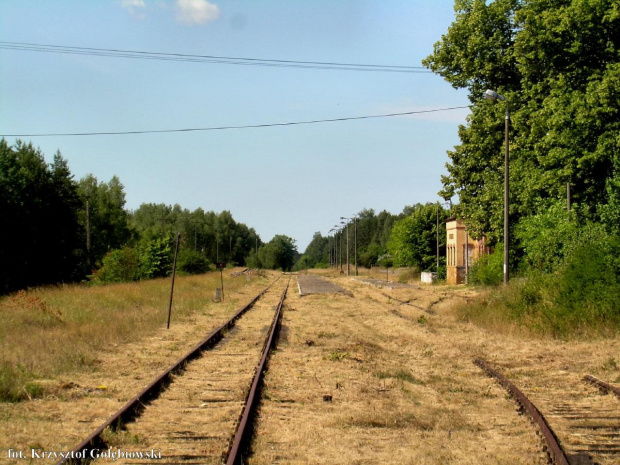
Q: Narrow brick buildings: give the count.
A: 1